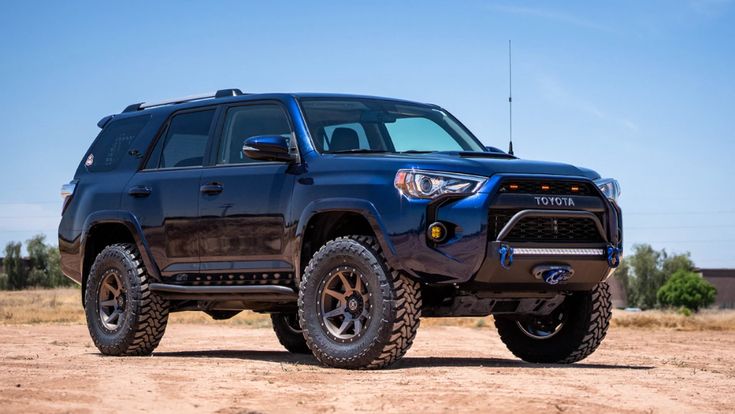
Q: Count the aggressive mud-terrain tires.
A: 4